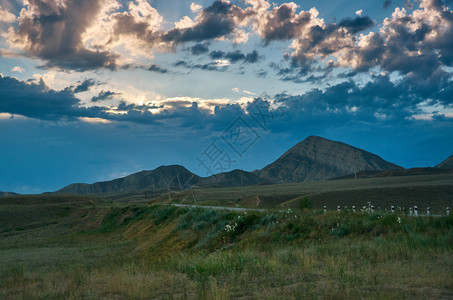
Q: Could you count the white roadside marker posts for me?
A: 9